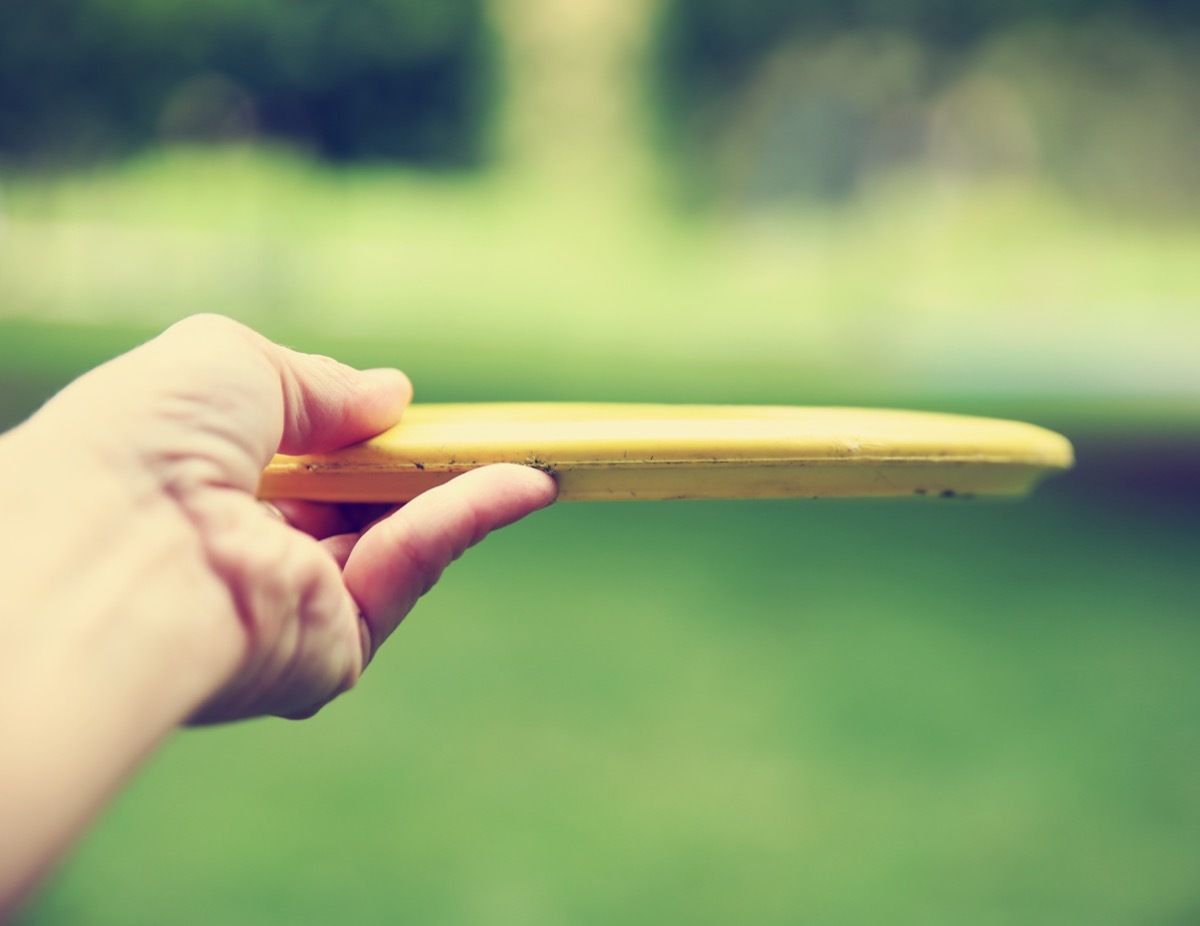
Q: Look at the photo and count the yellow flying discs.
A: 1